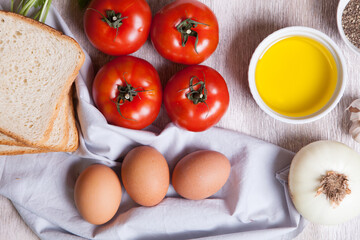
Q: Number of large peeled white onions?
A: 1